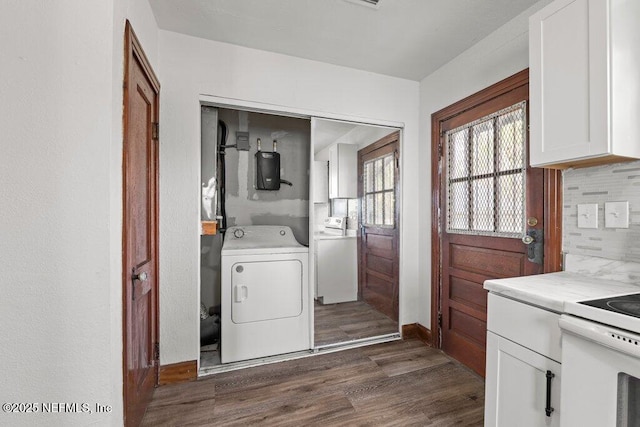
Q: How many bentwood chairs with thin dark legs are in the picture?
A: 0